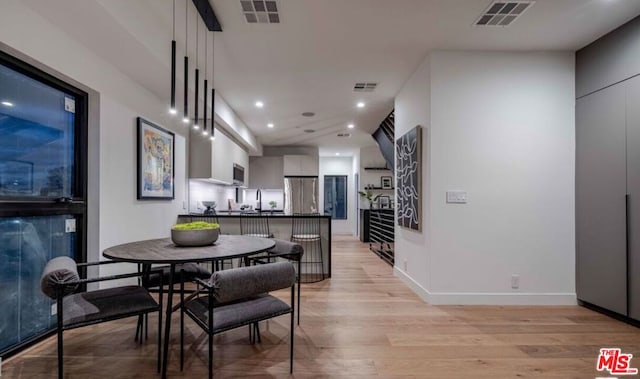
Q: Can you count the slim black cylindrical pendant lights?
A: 5